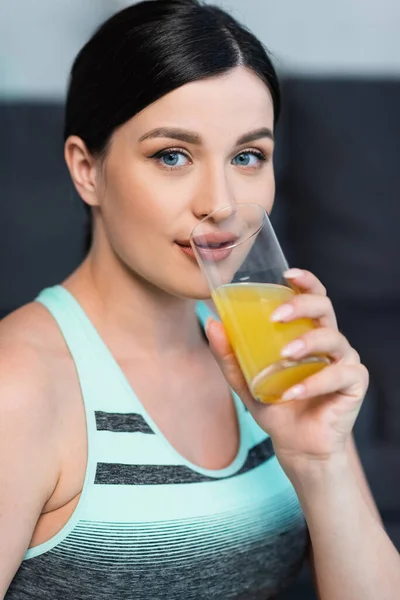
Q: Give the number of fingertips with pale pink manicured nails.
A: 4